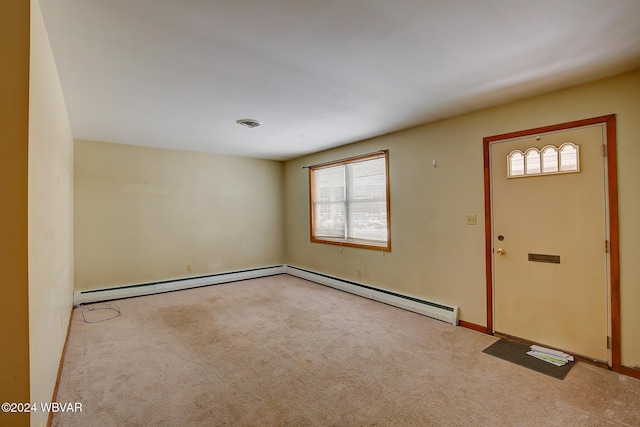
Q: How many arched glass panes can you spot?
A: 4